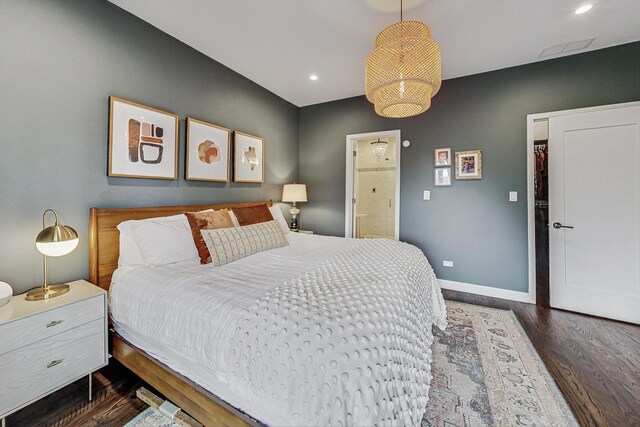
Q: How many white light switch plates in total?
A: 2